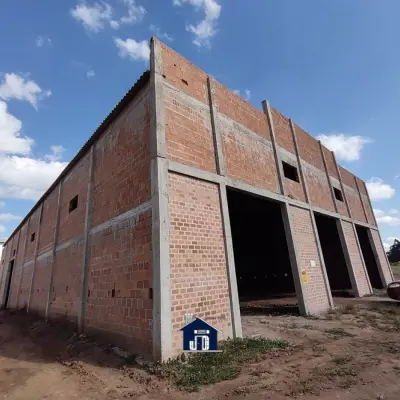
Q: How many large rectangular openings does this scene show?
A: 3